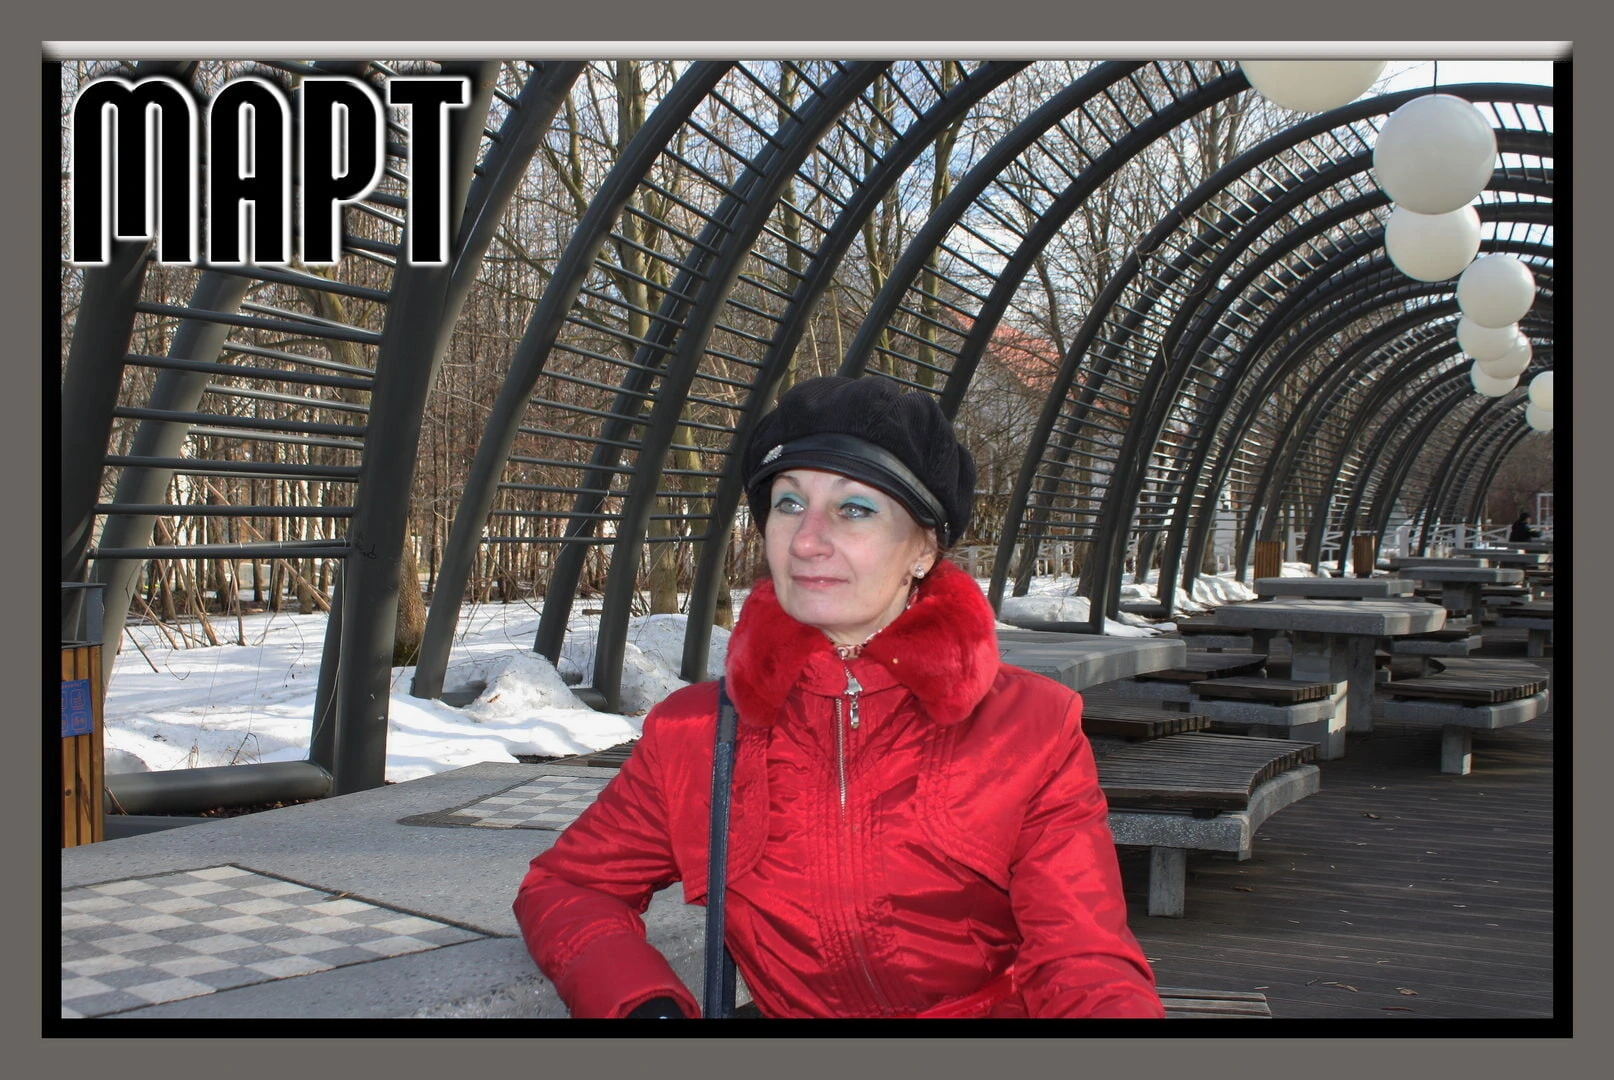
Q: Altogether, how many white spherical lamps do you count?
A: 9